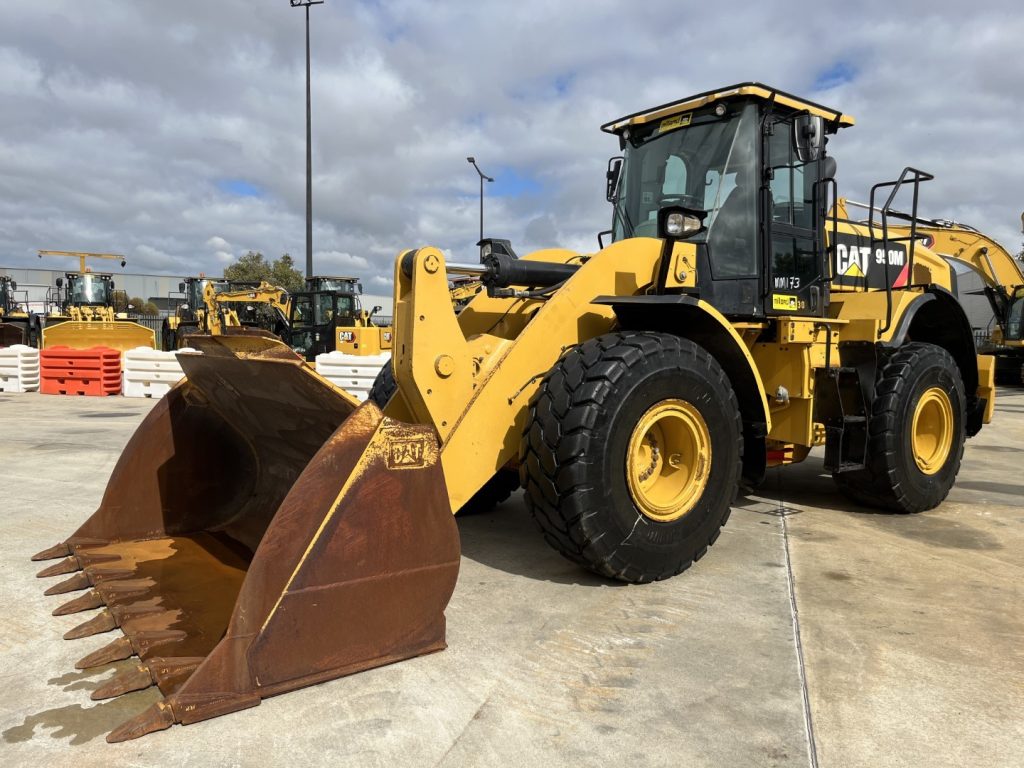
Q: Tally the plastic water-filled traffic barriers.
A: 4